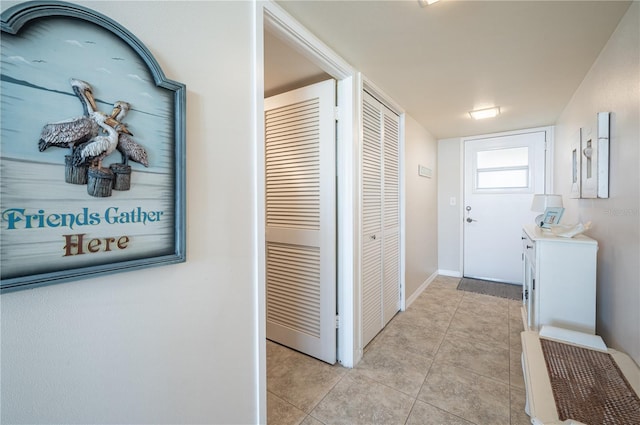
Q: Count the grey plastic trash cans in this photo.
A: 0